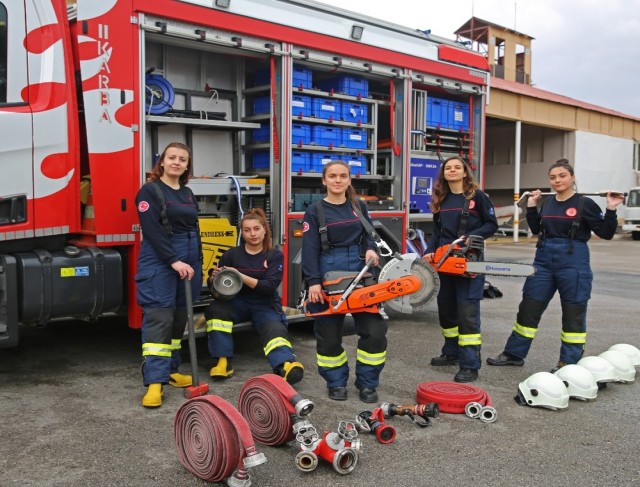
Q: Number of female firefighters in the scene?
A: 5